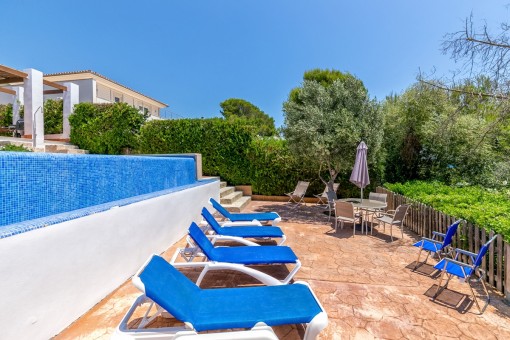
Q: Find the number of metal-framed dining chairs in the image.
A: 4